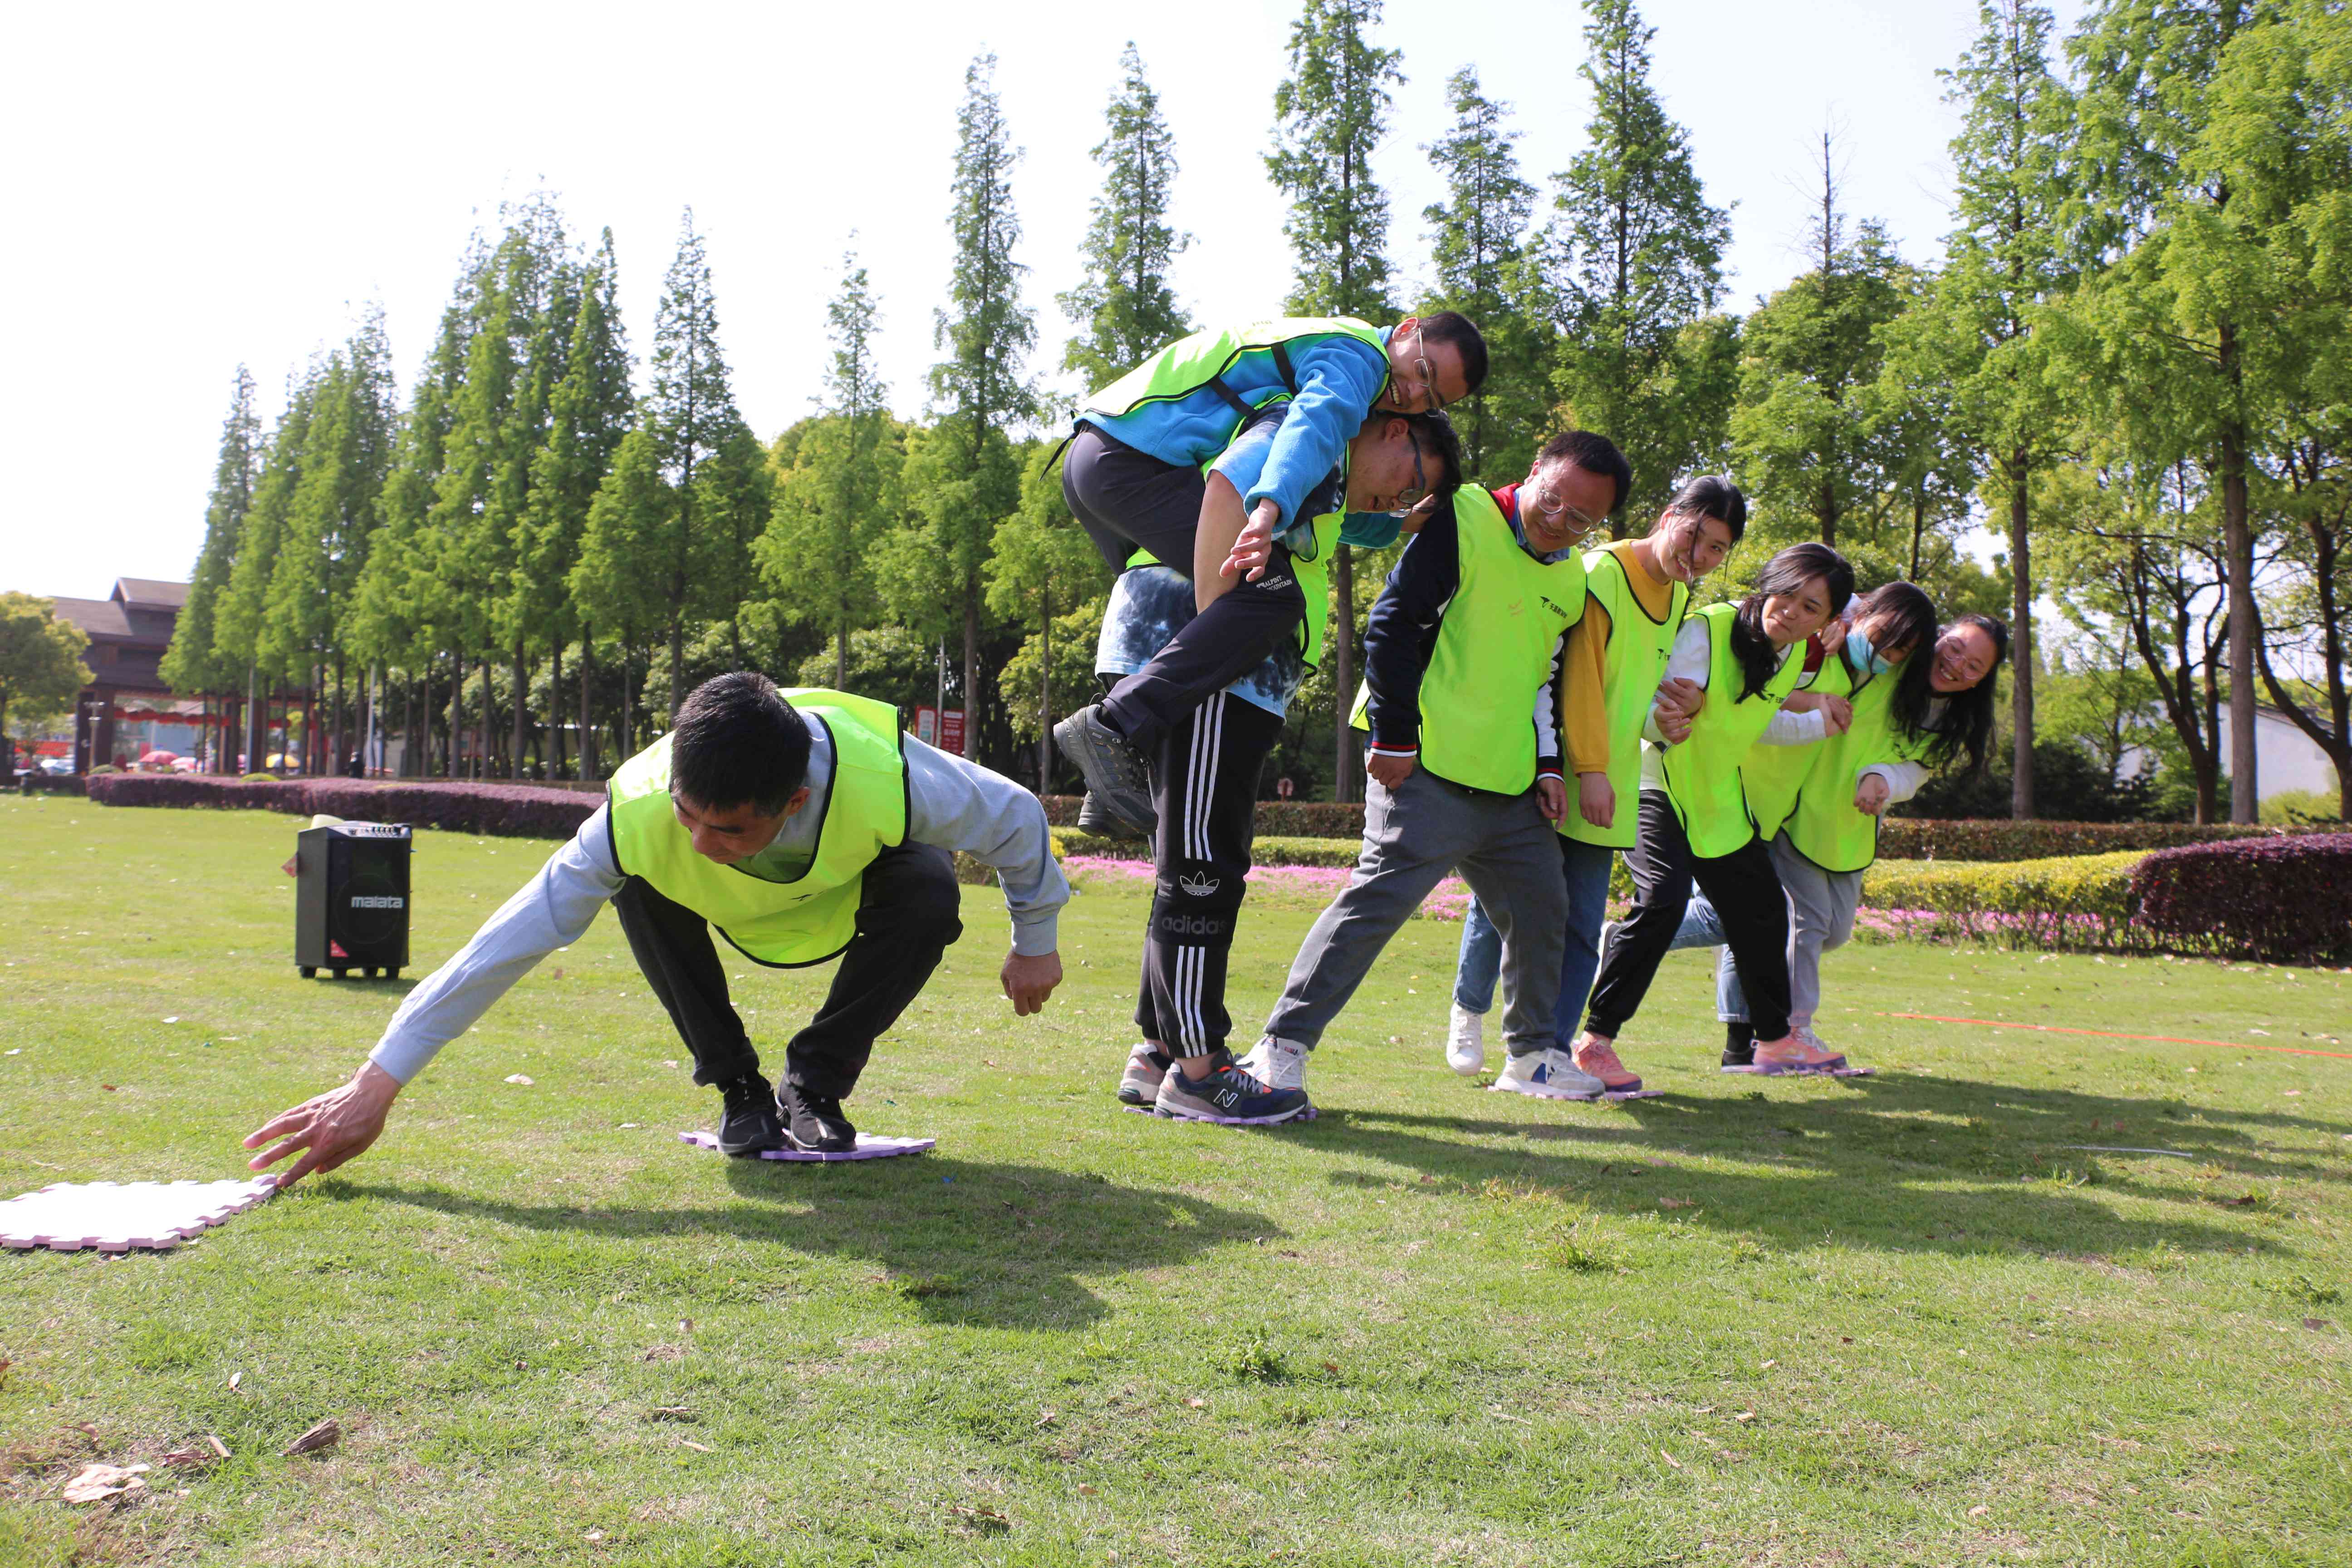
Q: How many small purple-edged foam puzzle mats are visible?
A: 5